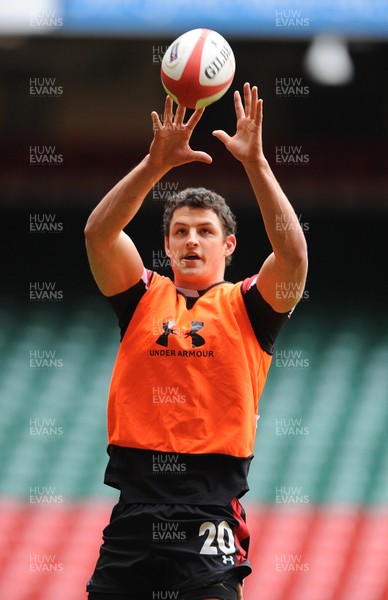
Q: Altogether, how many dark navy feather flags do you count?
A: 0